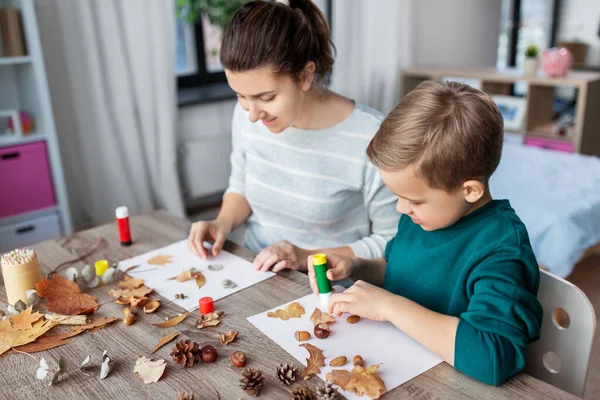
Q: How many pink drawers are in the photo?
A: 2